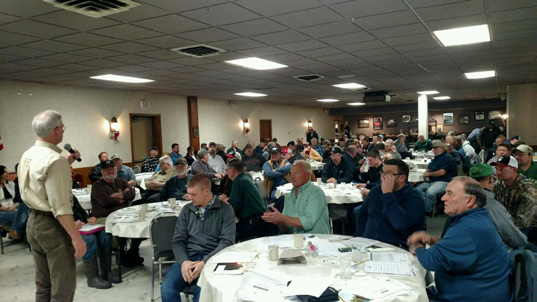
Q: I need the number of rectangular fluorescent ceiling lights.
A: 10